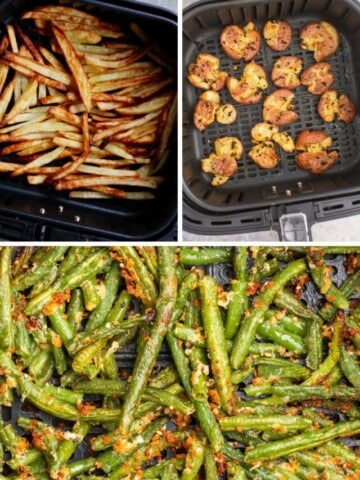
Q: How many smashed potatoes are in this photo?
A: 13